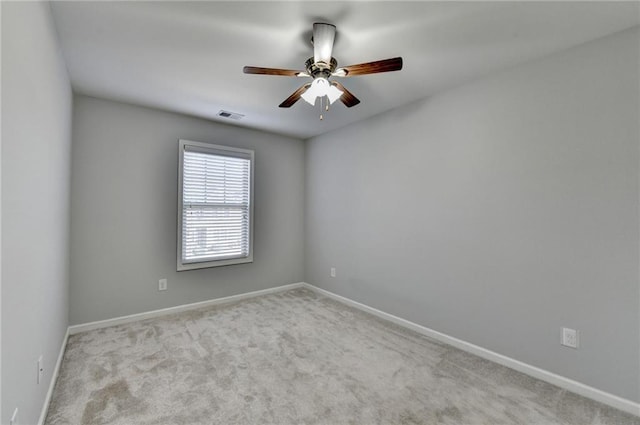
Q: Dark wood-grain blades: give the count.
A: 4